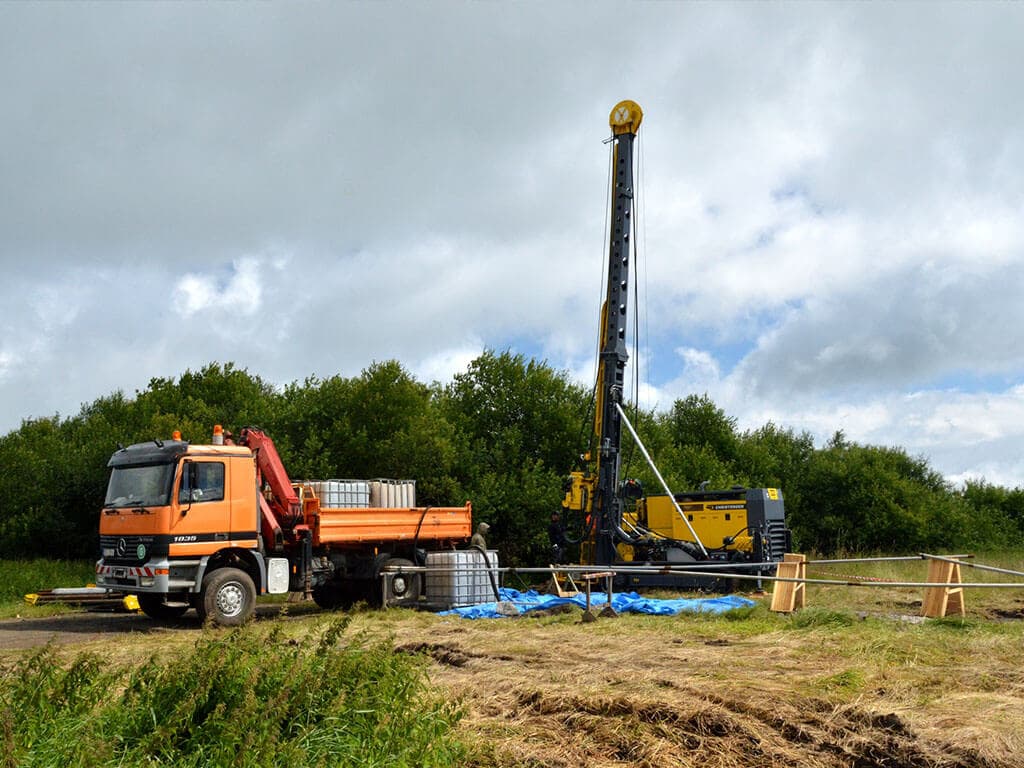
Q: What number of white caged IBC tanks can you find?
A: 3